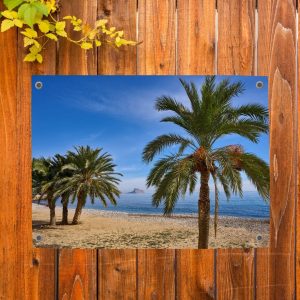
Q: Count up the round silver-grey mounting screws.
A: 4